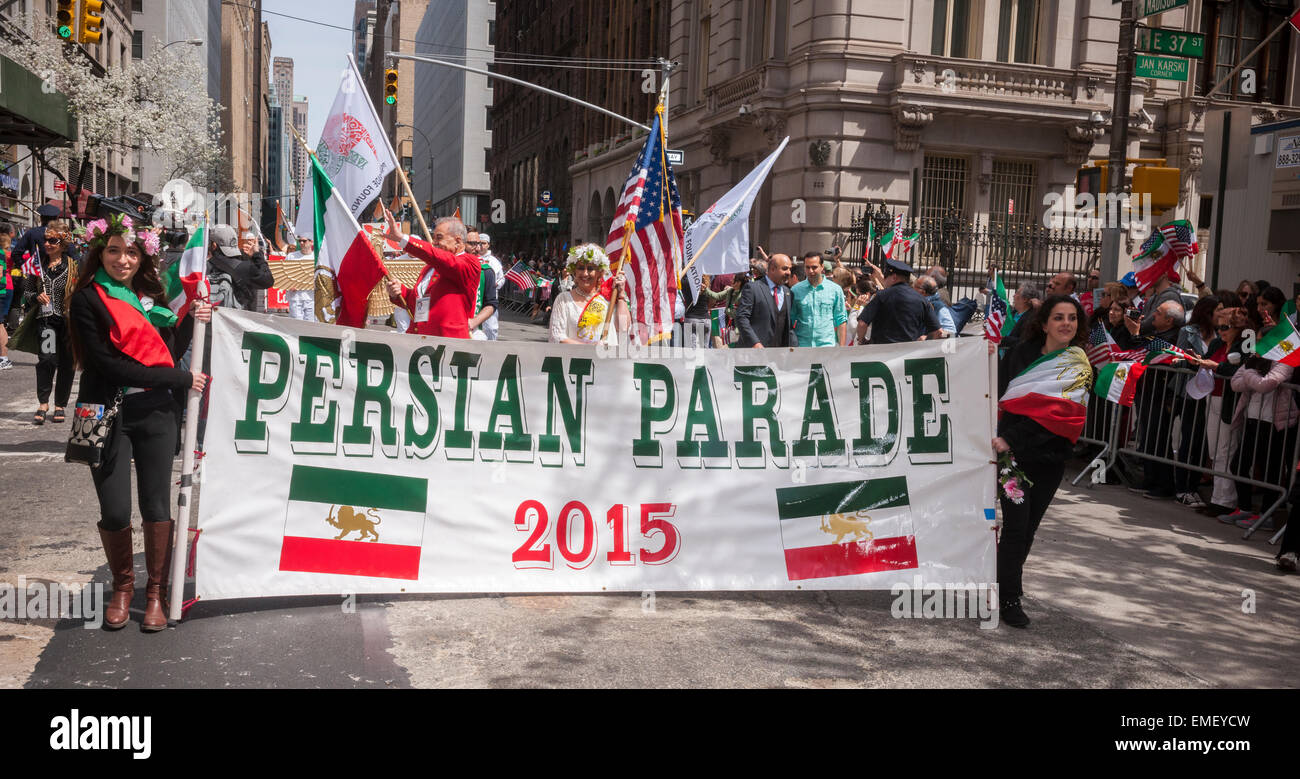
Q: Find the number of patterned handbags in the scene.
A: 1